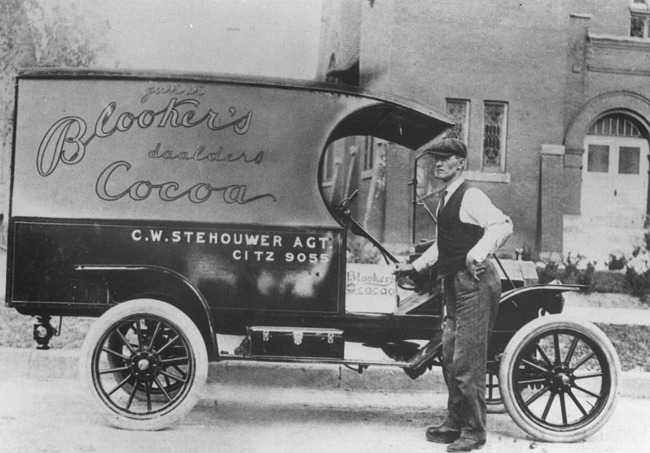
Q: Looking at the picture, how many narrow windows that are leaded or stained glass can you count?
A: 2